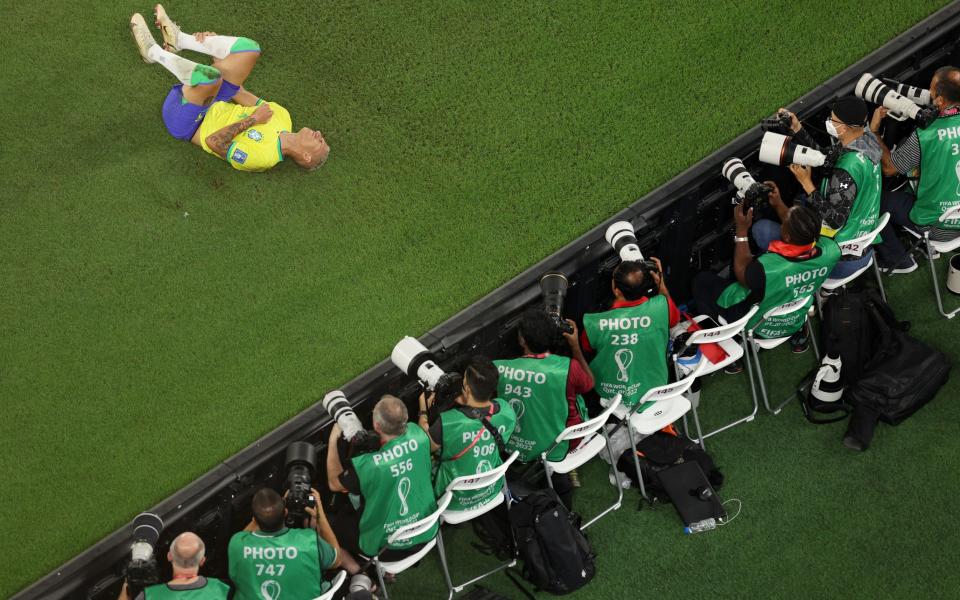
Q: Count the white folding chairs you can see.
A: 9